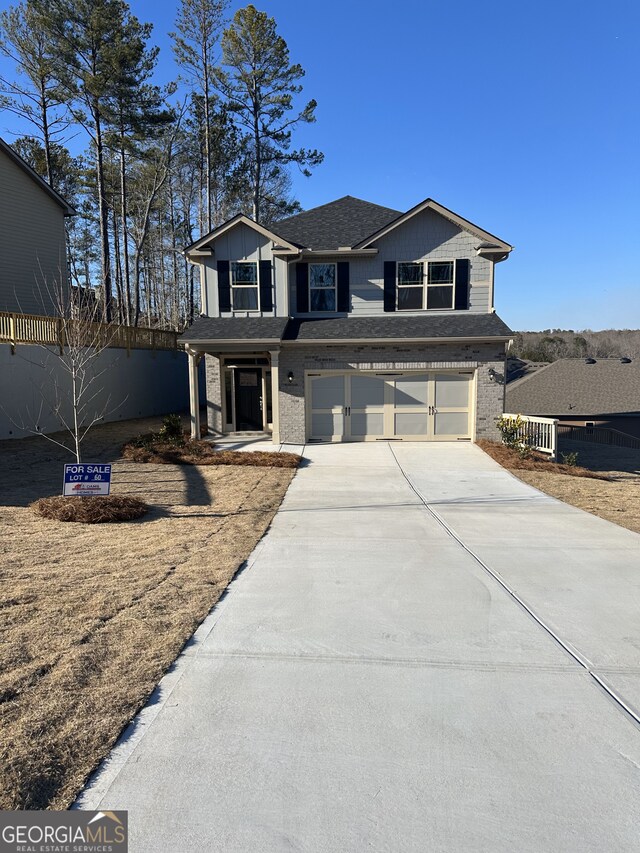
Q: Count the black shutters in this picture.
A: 6